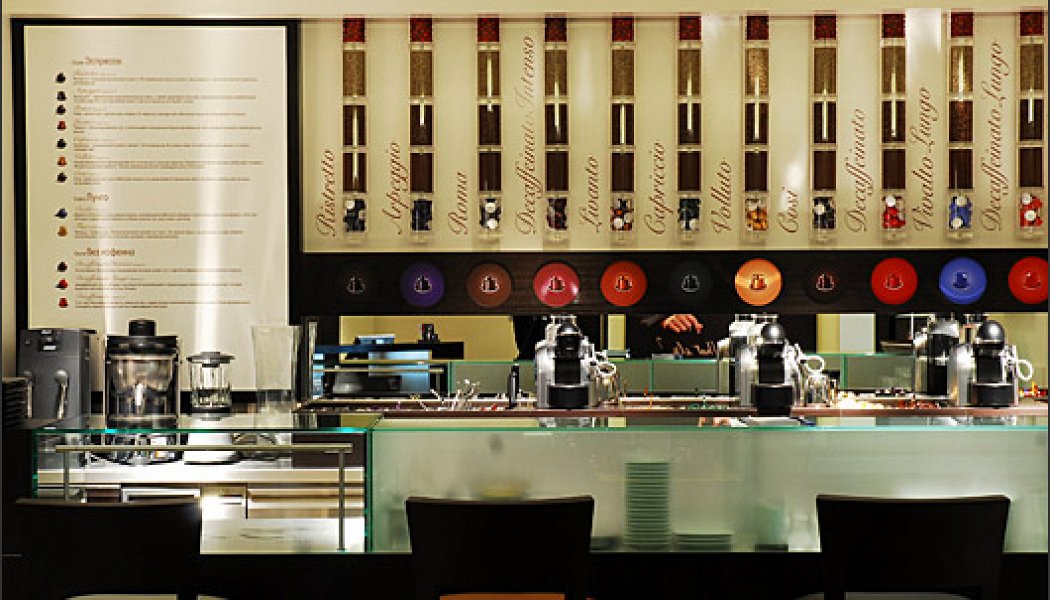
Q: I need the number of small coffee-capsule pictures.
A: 12